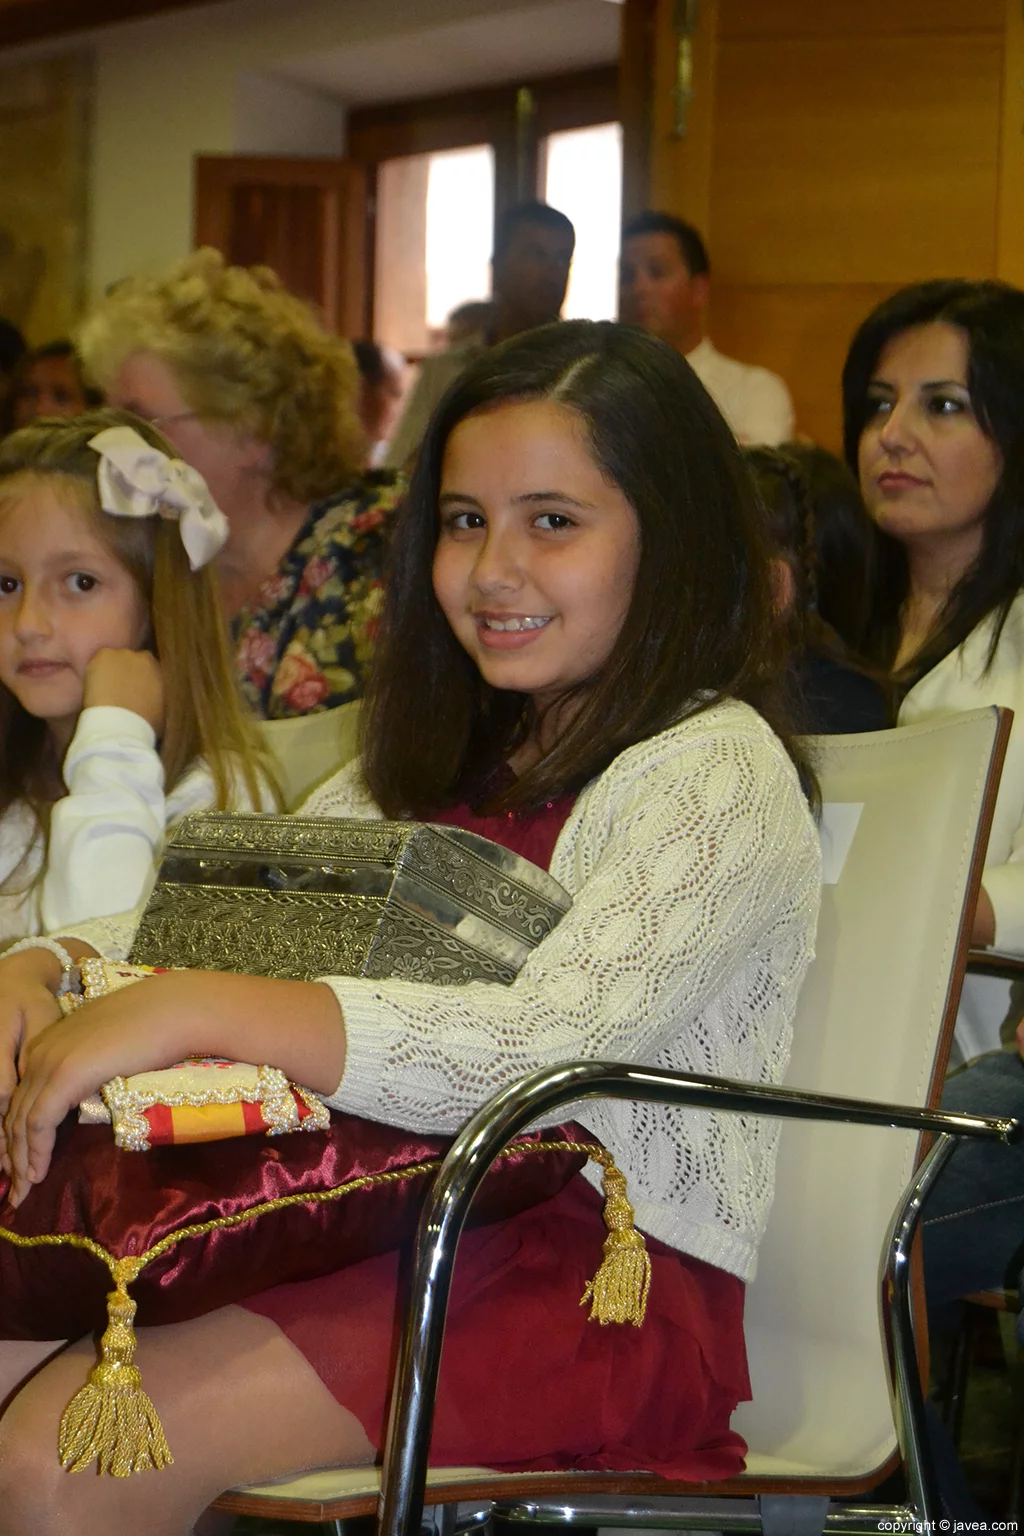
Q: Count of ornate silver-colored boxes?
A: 1